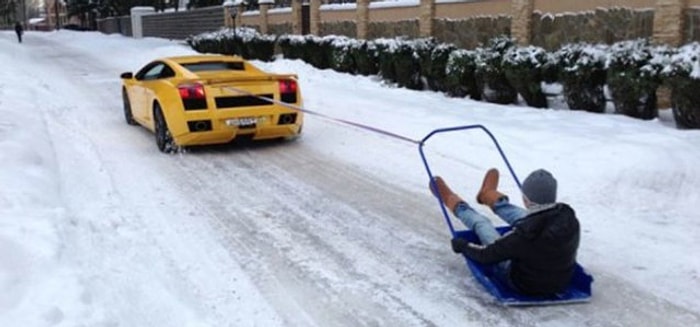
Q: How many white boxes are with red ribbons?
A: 0